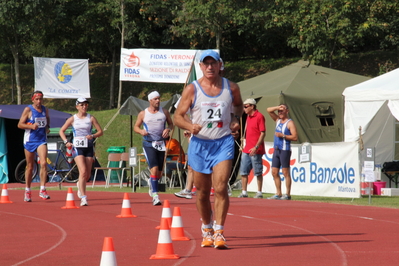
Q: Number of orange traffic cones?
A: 7